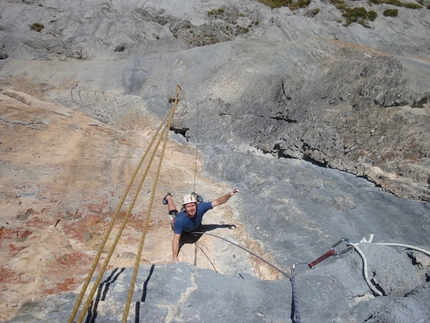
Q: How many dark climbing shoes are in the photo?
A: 2